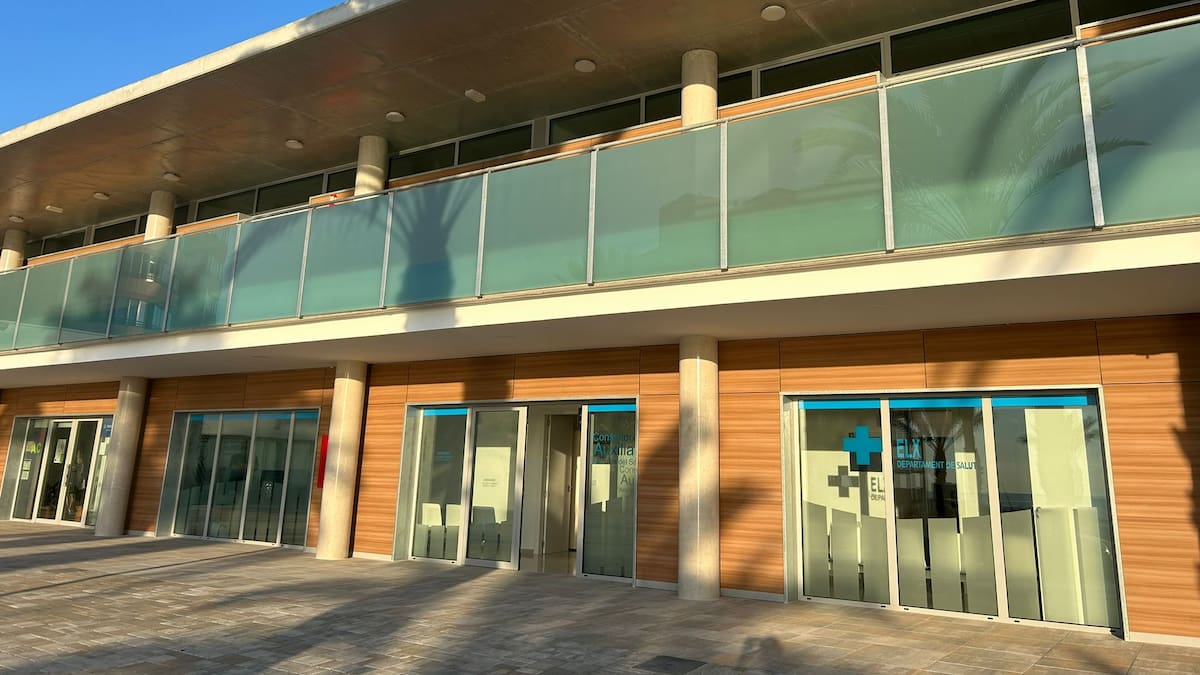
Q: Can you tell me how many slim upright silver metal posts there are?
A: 12